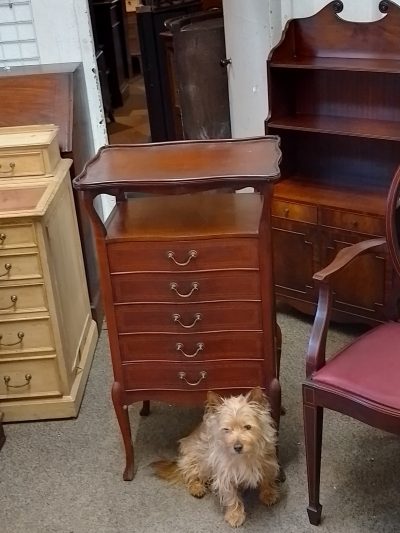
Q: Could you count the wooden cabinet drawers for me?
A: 13